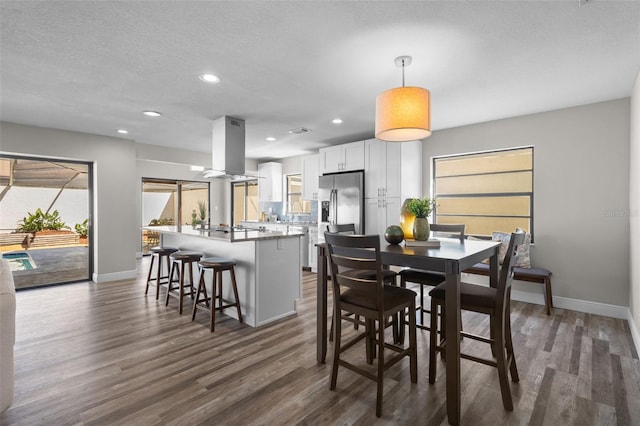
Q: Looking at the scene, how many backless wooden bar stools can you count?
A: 3